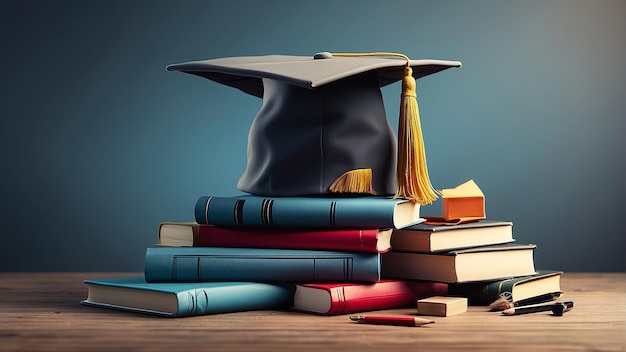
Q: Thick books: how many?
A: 8